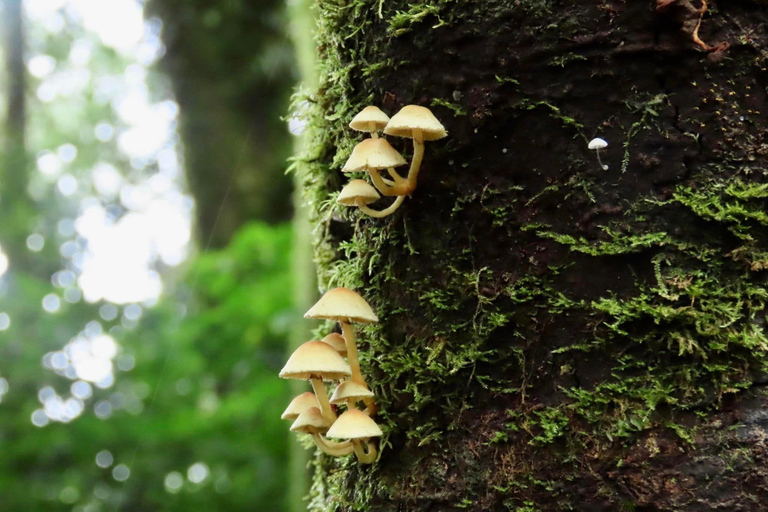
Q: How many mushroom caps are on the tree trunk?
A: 12